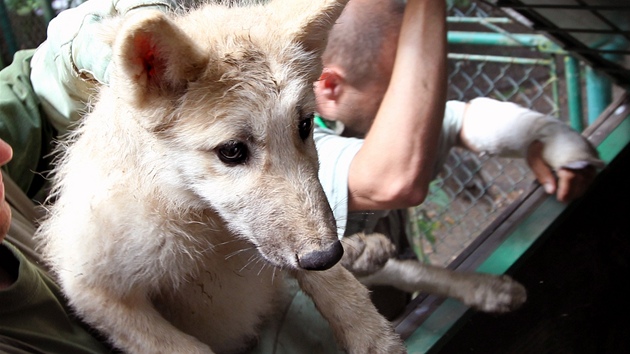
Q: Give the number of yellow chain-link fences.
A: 0